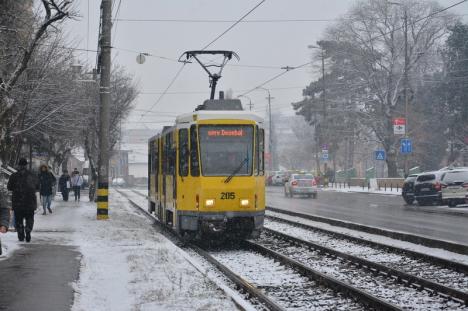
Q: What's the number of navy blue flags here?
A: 0